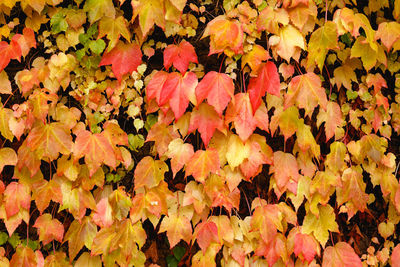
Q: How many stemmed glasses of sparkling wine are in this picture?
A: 0